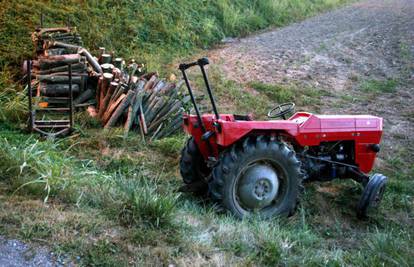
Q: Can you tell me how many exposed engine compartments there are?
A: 1